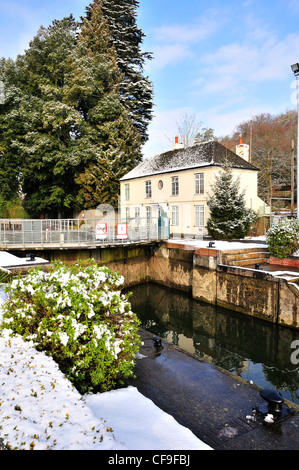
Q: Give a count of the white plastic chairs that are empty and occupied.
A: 0